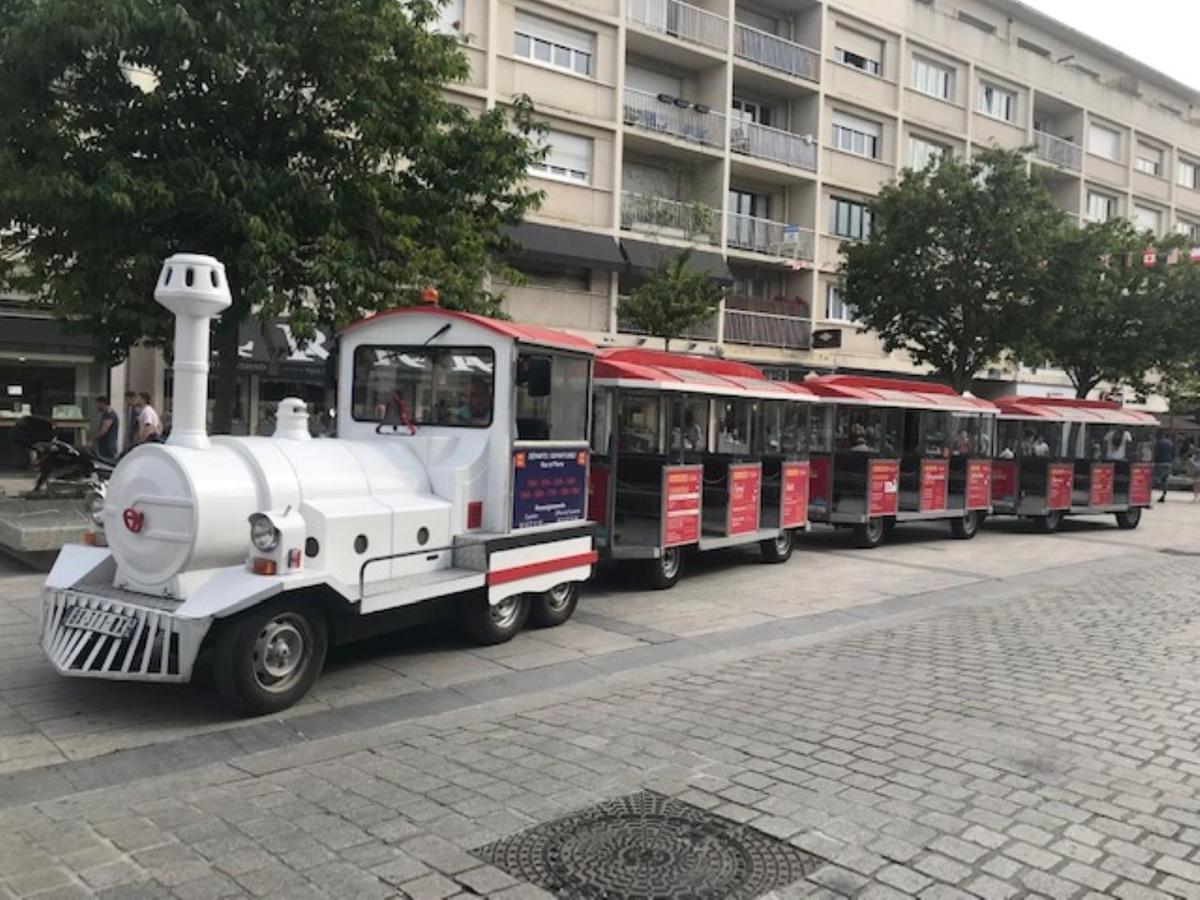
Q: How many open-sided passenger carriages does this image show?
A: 3